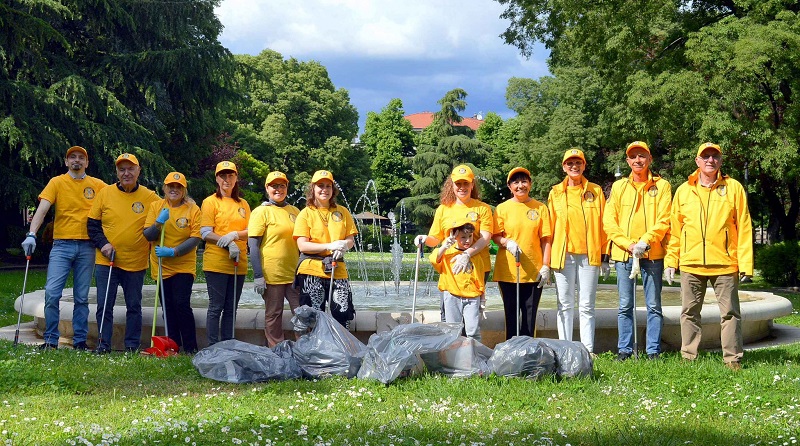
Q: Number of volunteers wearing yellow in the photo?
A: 12